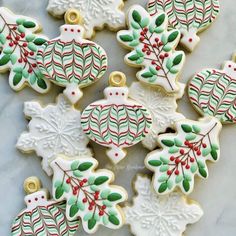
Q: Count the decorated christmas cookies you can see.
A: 13